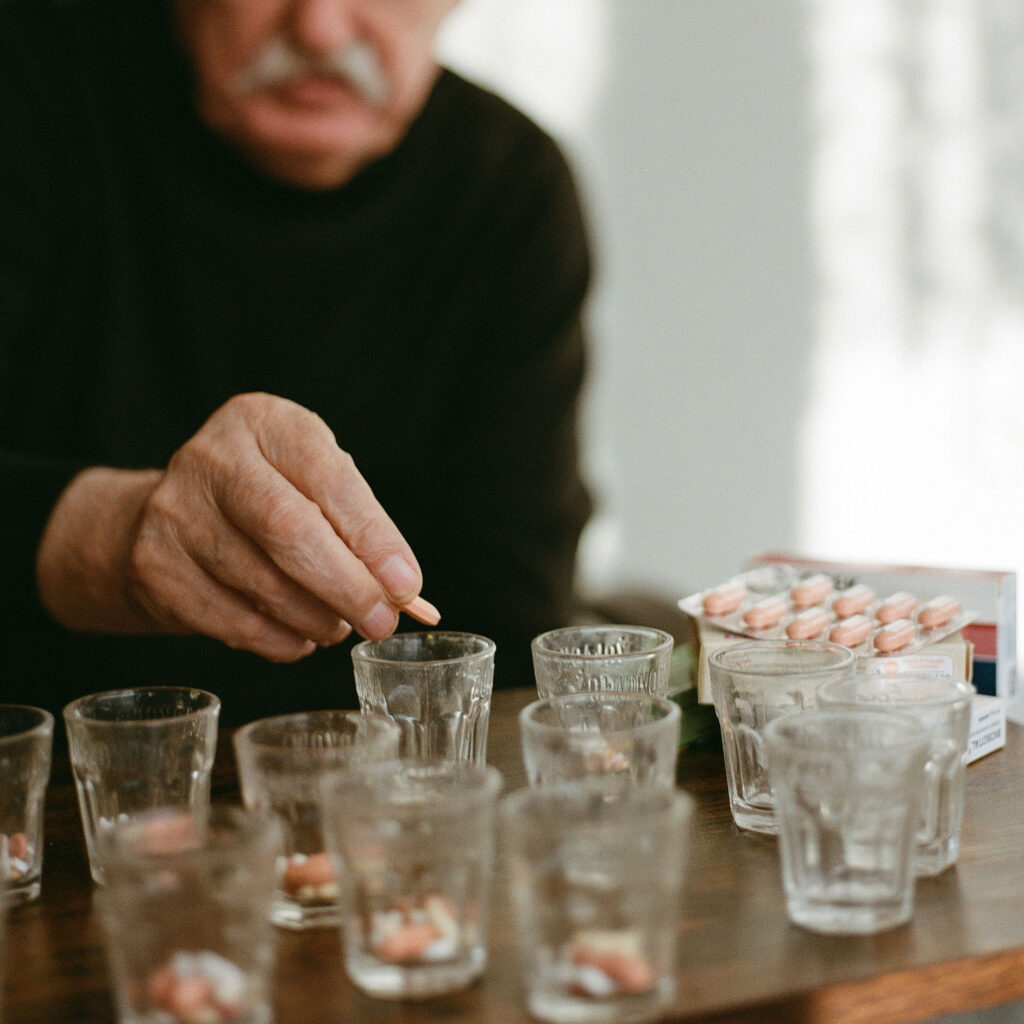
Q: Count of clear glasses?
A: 12